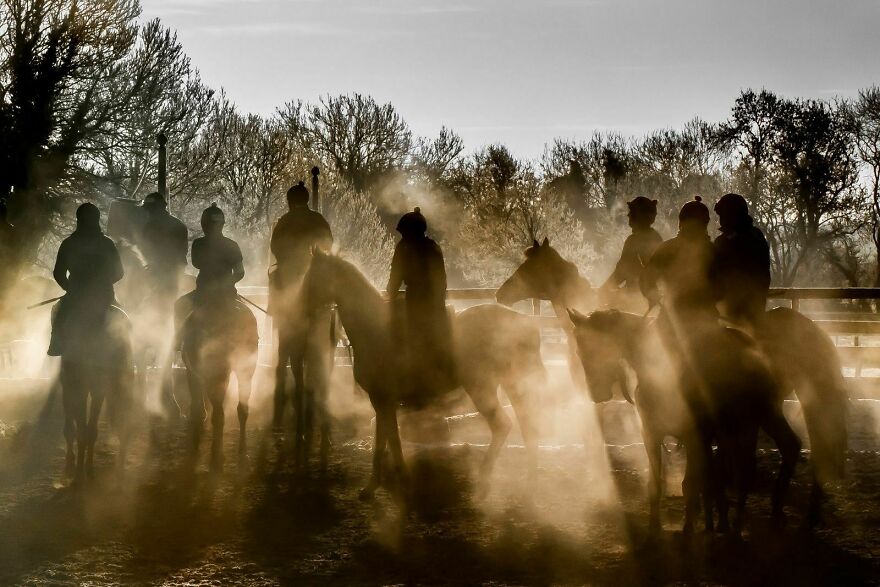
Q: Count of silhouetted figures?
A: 8